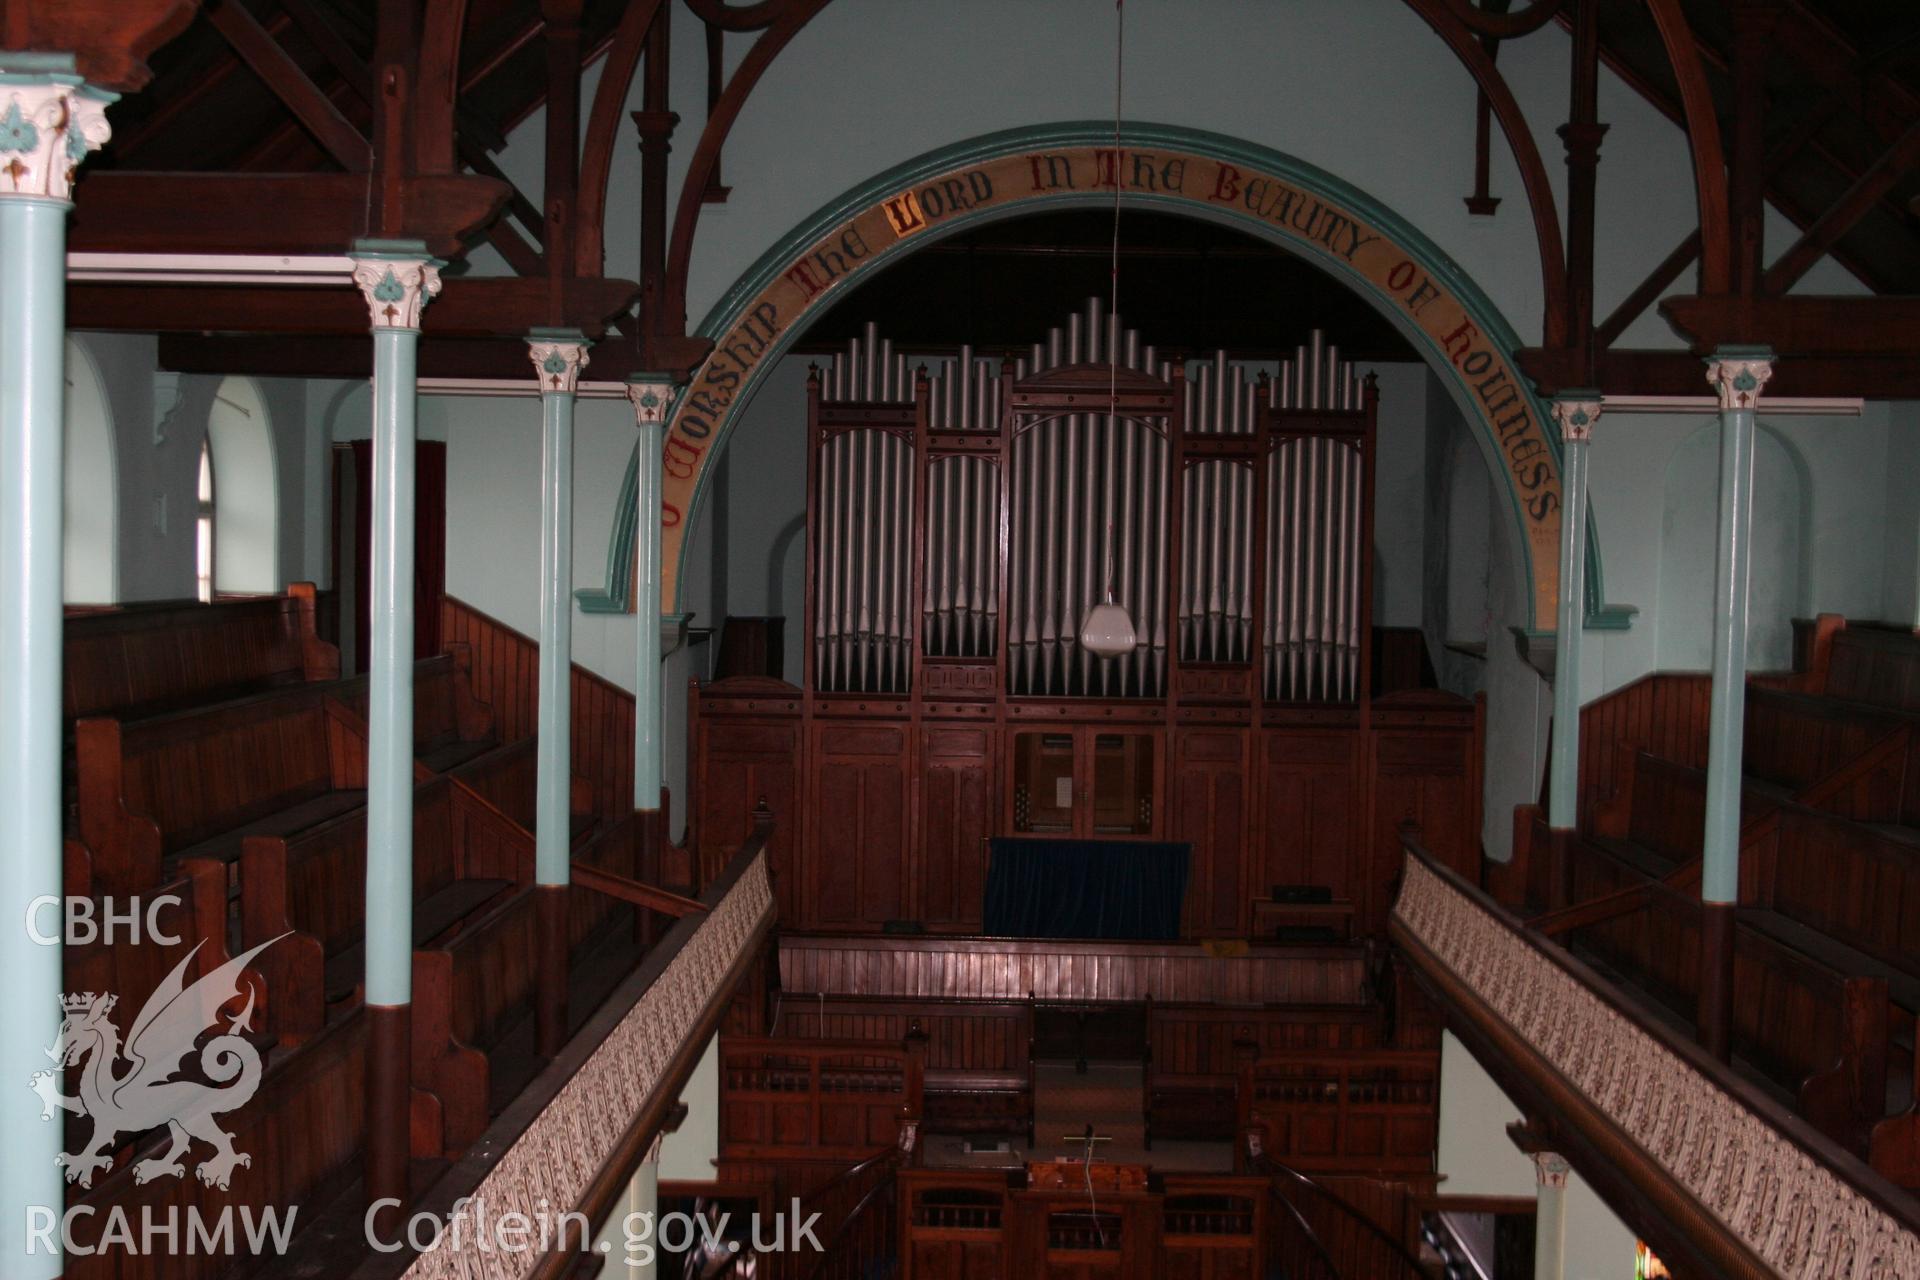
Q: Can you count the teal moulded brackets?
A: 2